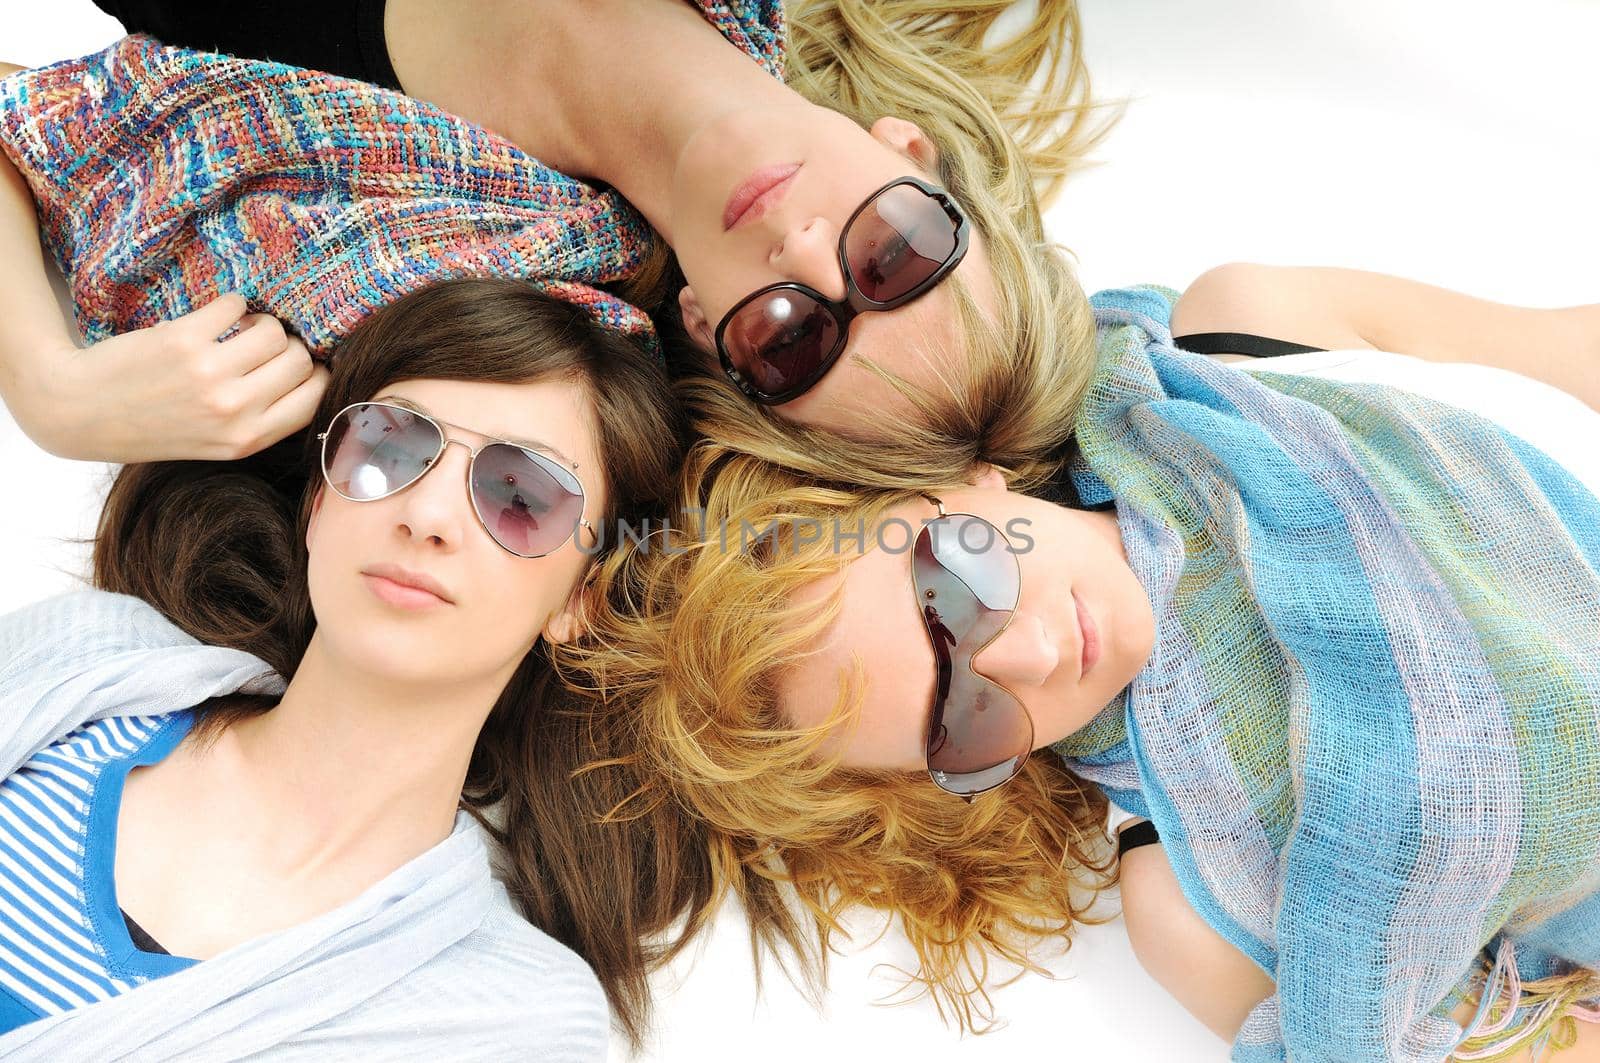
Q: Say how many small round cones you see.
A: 0